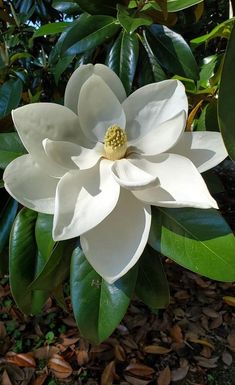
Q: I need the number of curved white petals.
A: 12